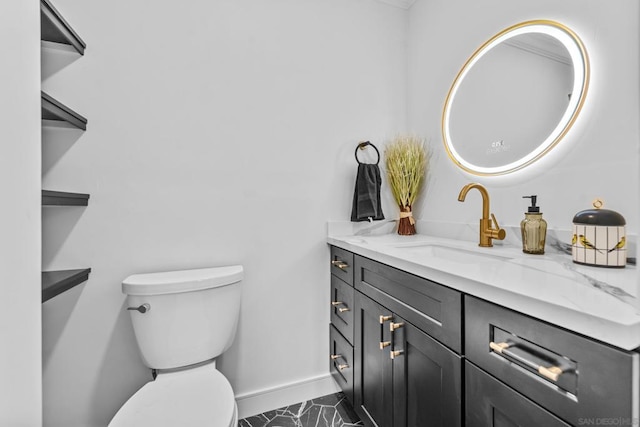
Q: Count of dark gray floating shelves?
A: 4